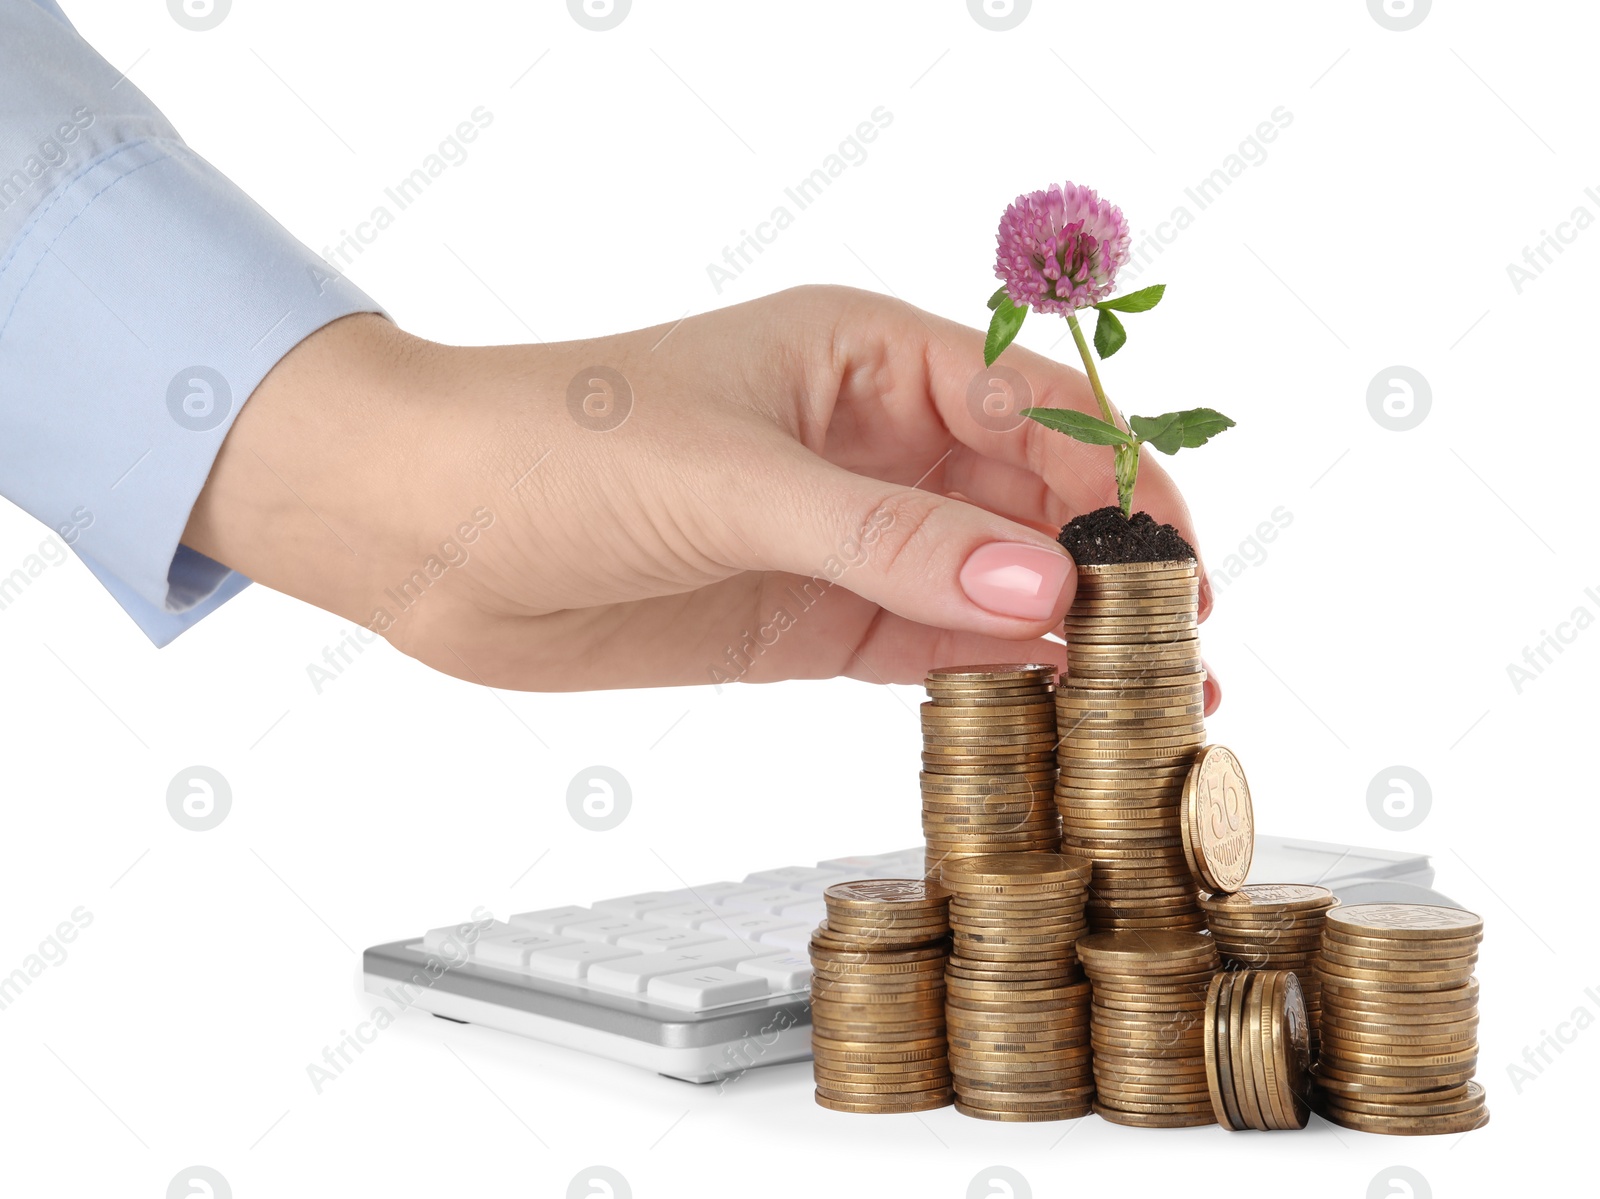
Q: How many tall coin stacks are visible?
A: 2